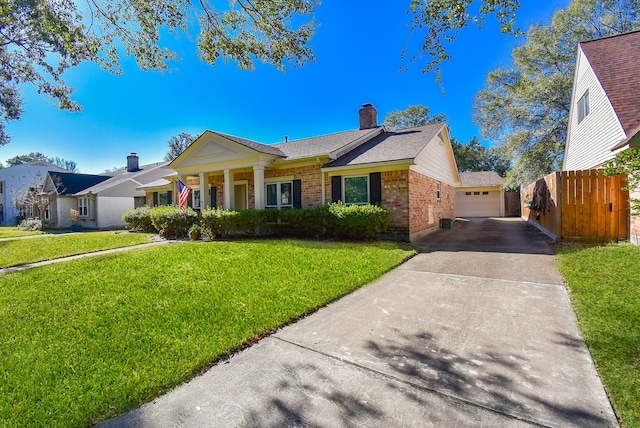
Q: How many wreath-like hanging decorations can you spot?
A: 0